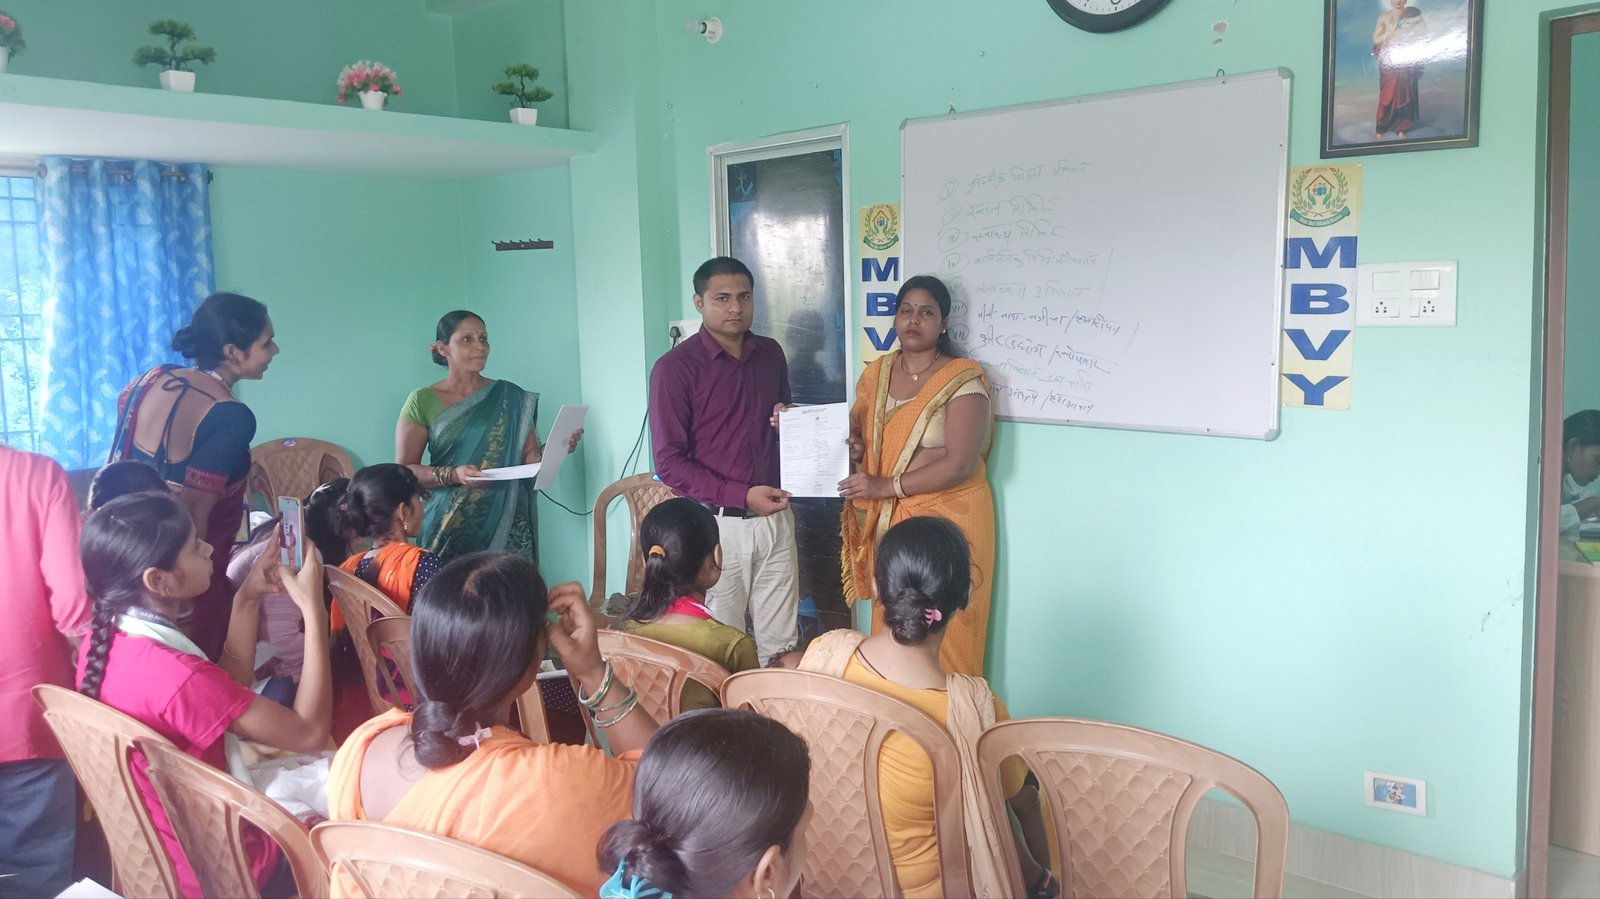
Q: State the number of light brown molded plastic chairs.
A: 10